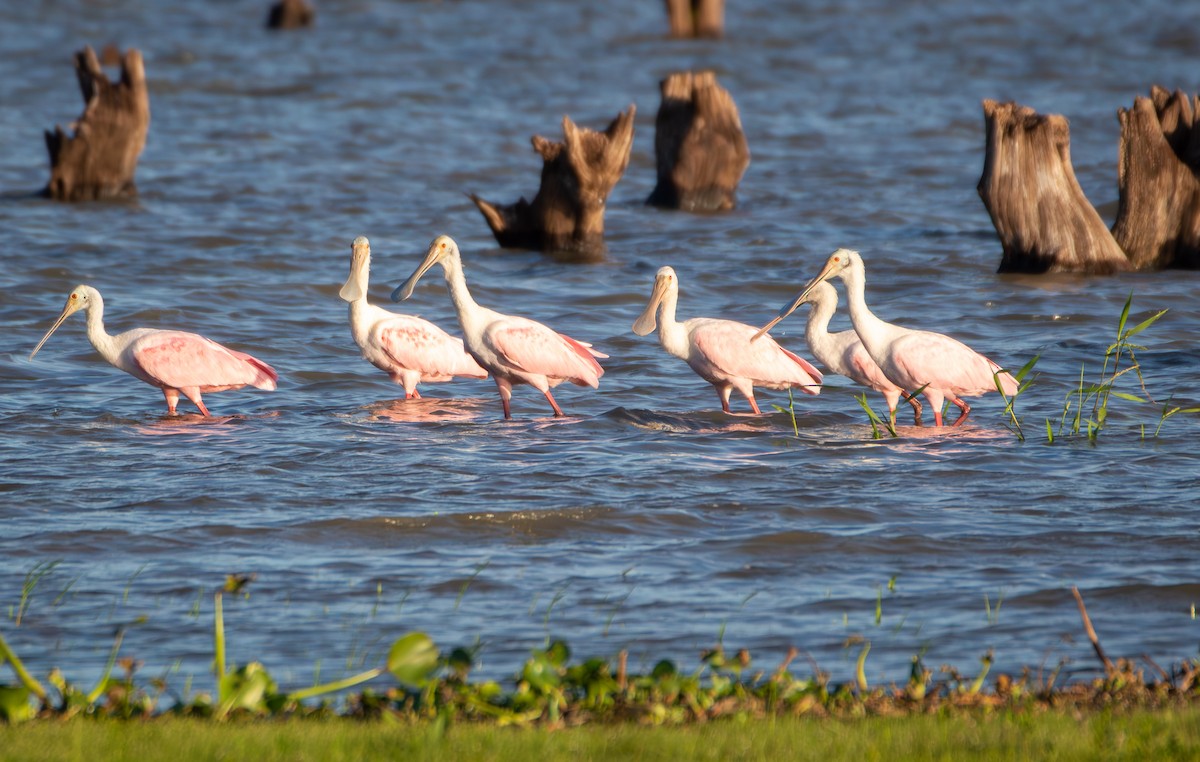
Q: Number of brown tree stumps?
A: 7